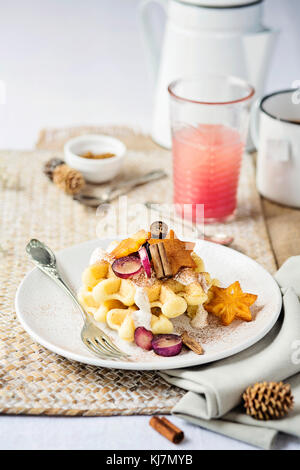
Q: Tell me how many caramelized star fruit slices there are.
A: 3